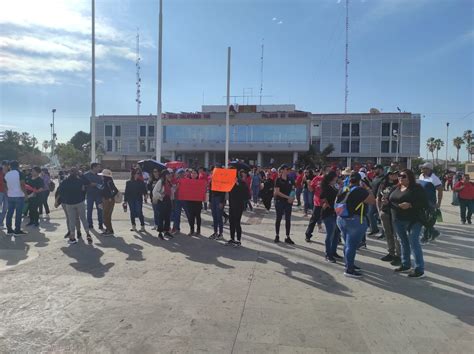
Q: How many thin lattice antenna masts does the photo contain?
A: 3